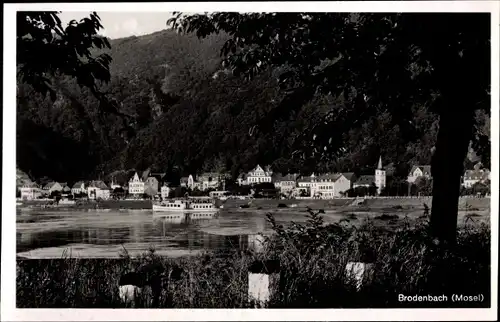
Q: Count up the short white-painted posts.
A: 3